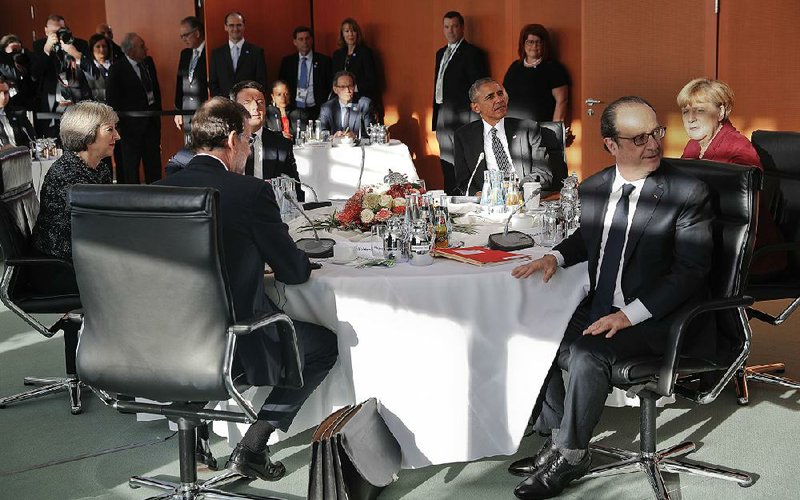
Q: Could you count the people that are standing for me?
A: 11